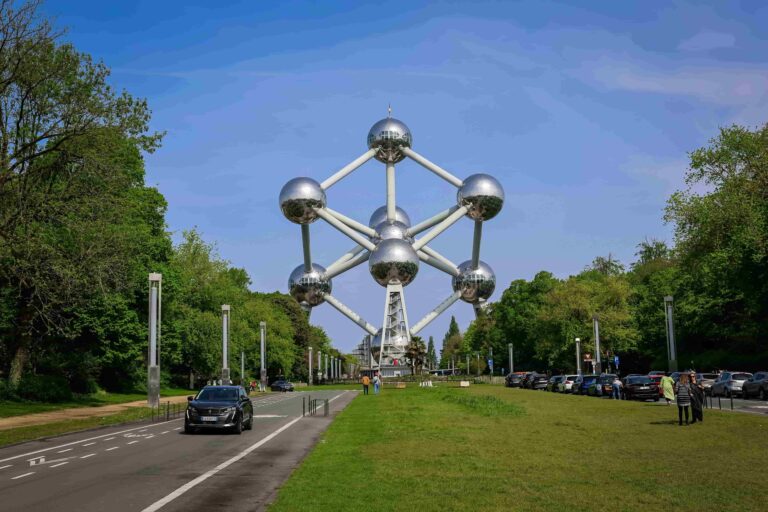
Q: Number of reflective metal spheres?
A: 9